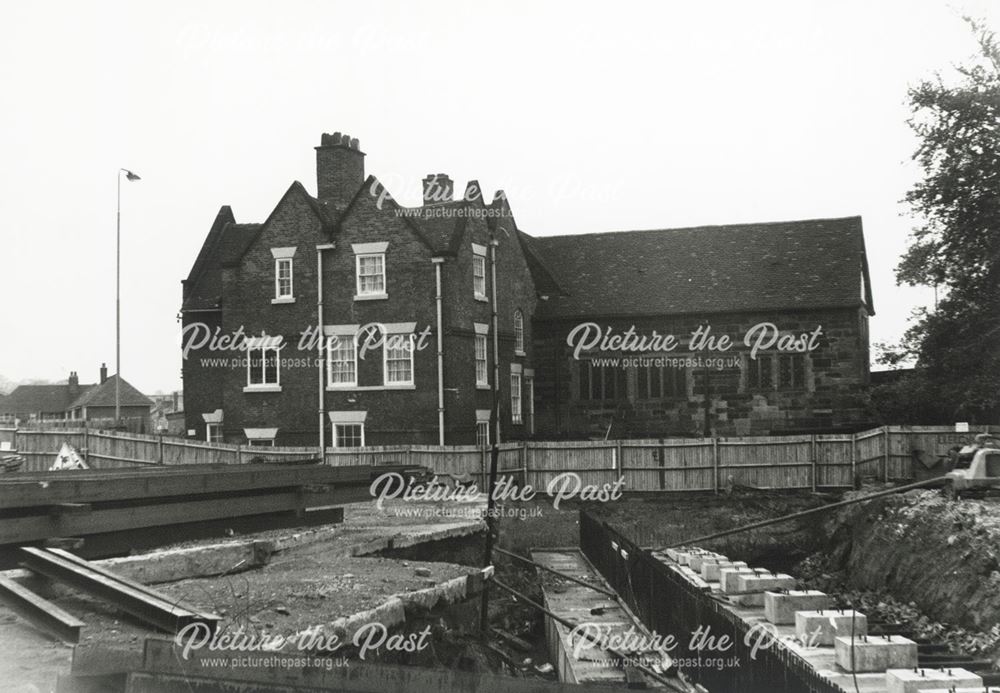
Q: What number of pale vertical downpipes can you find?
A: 3